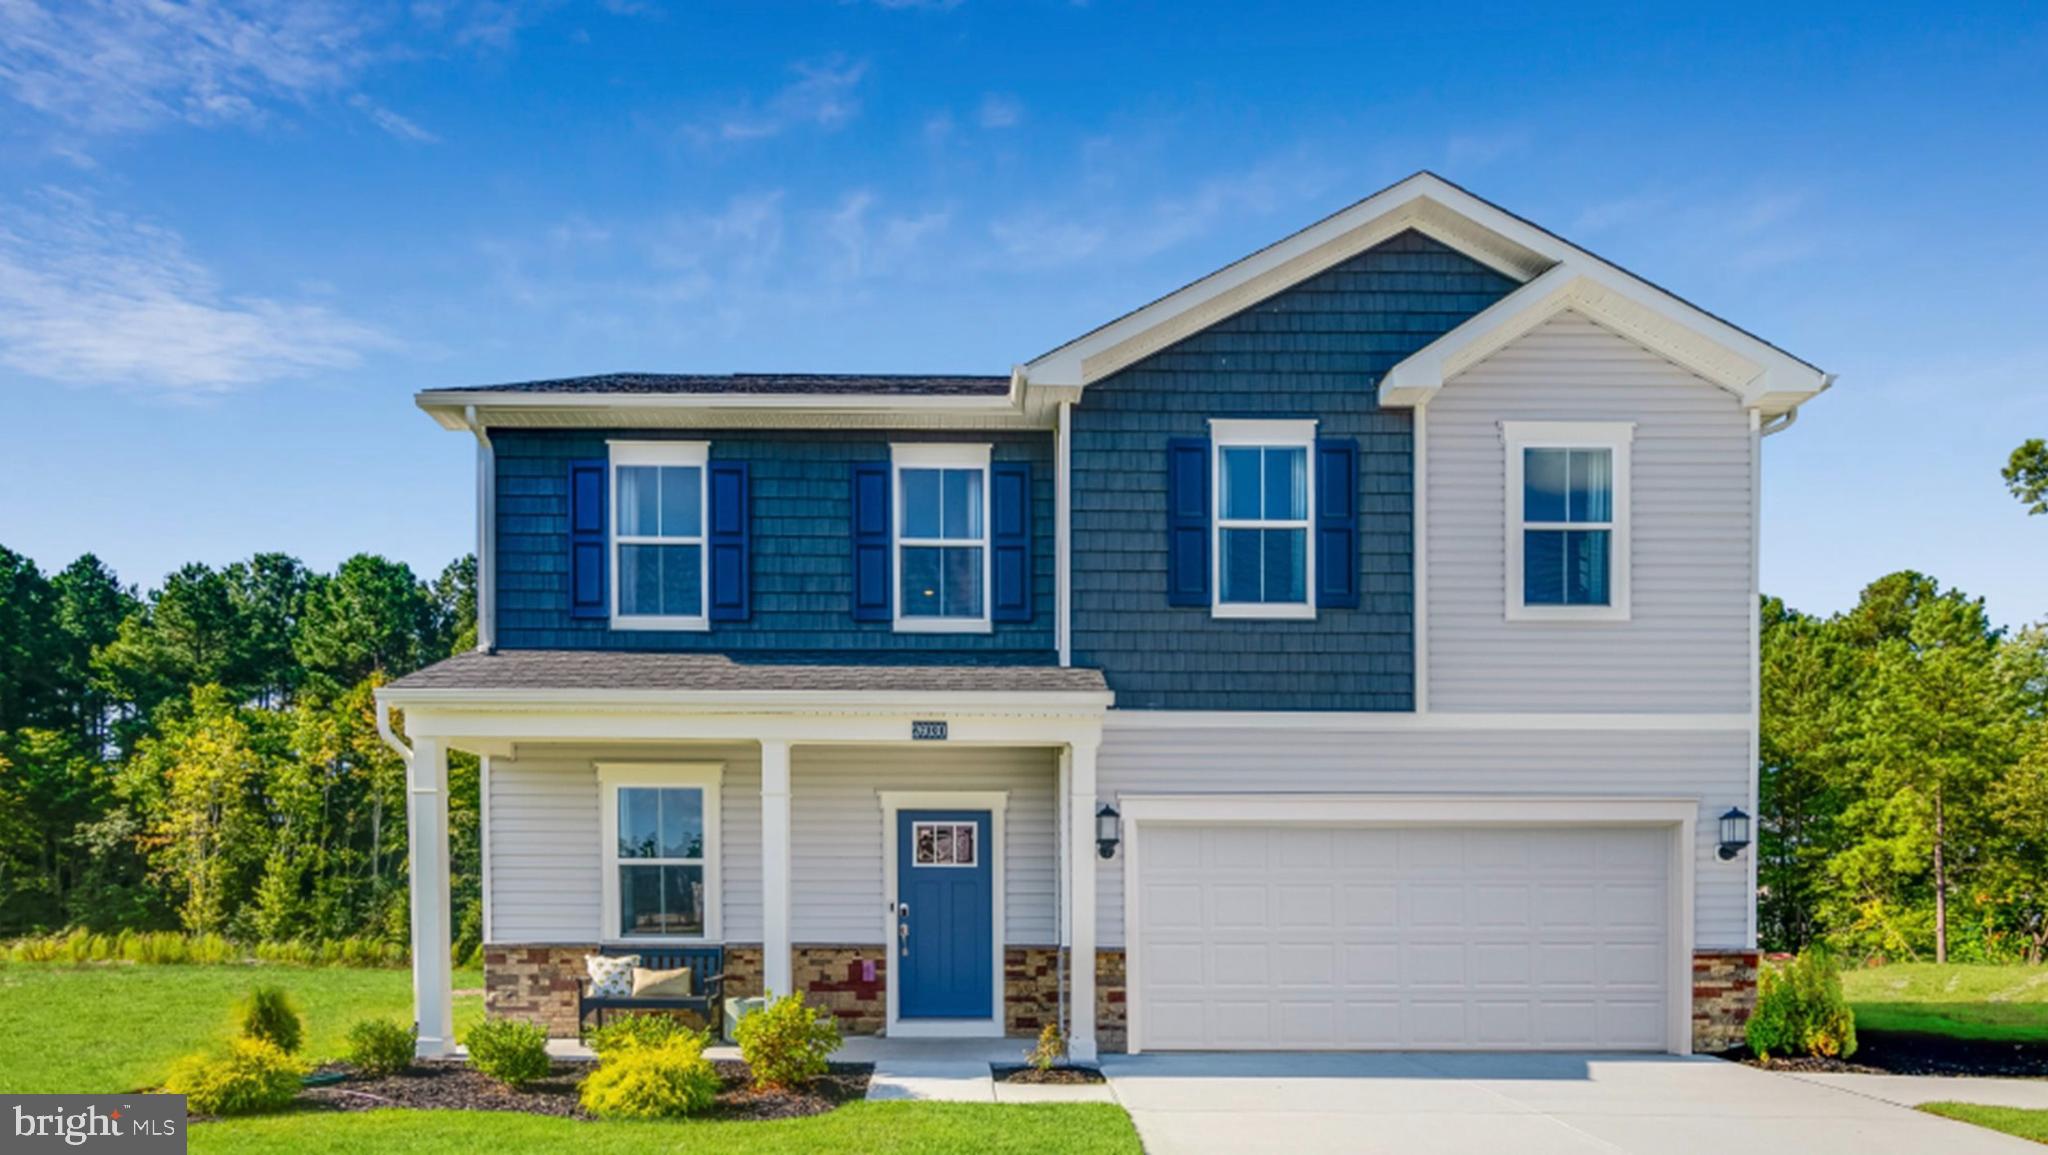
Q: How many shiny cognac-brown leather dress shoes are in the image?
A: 0